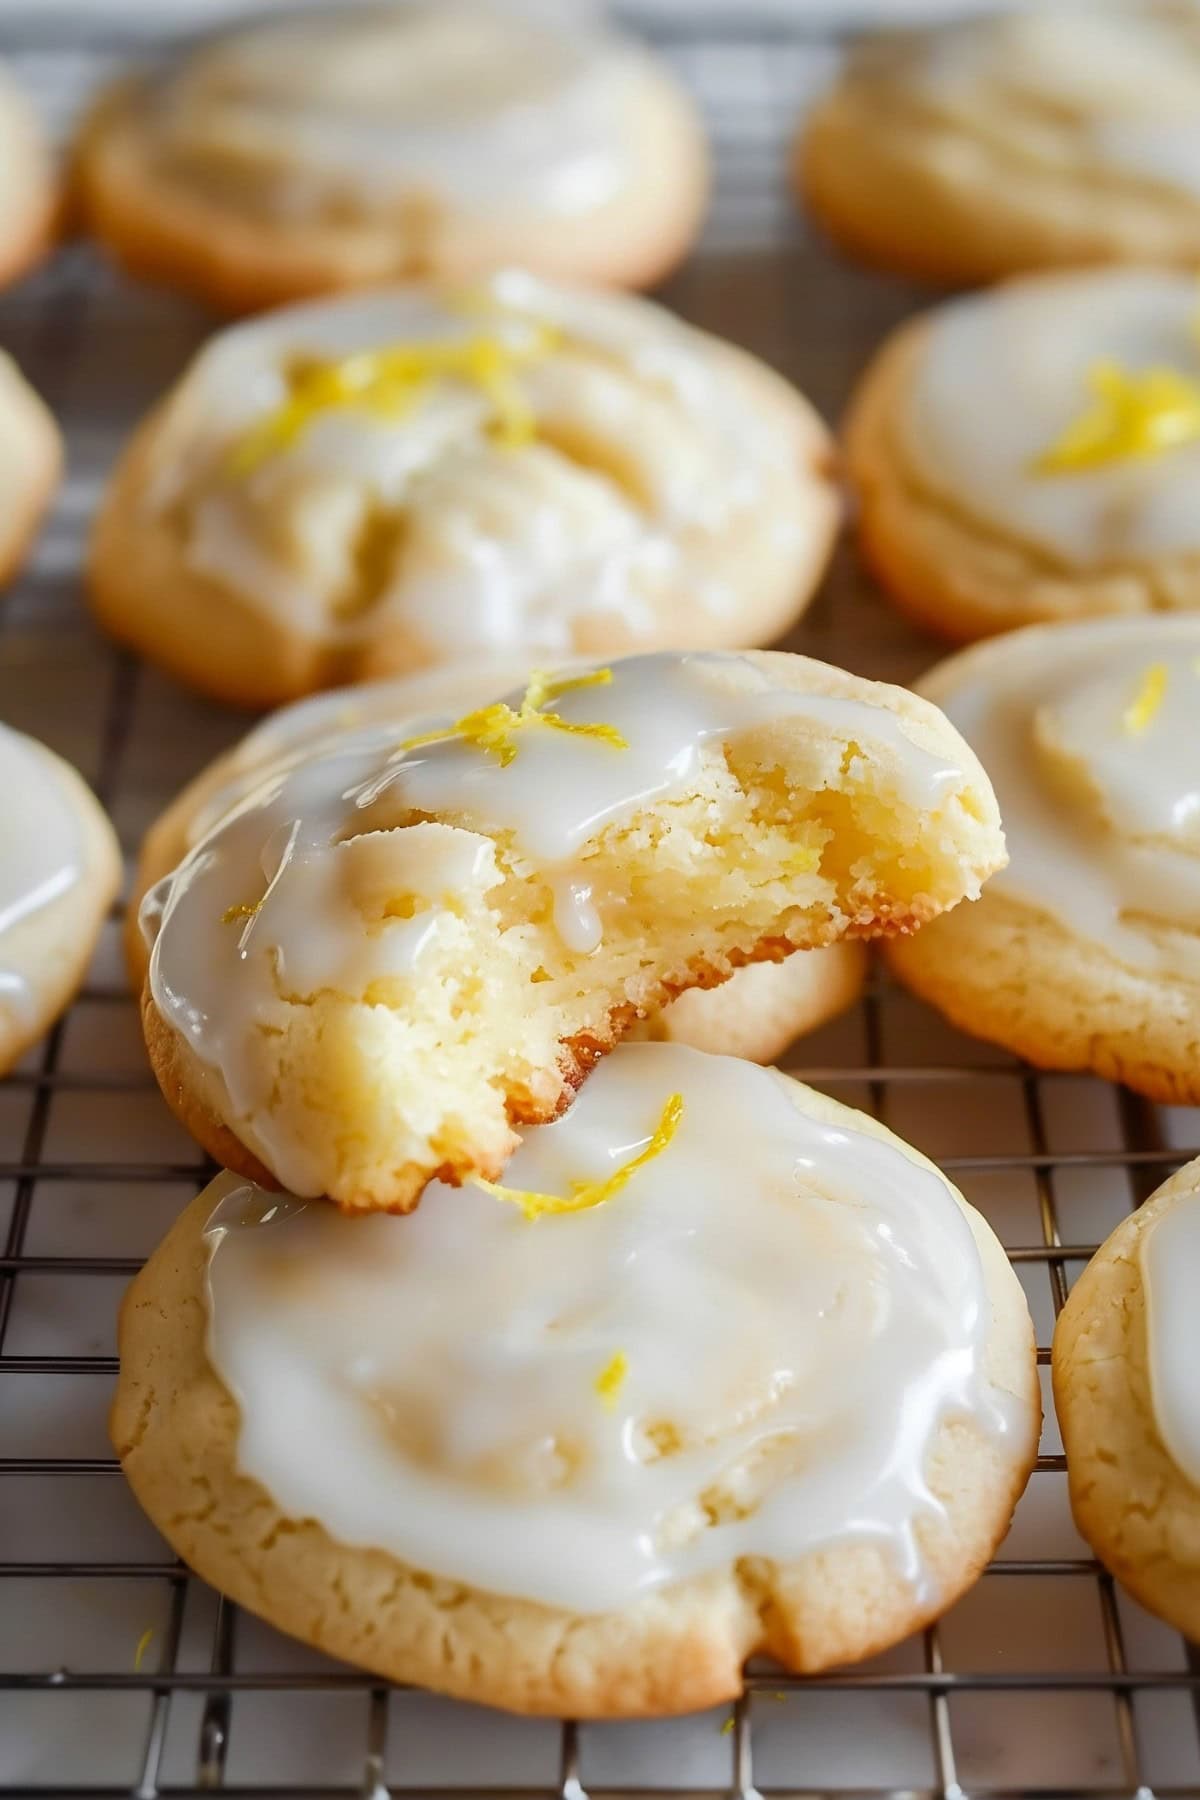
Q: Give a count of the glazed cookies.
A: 12